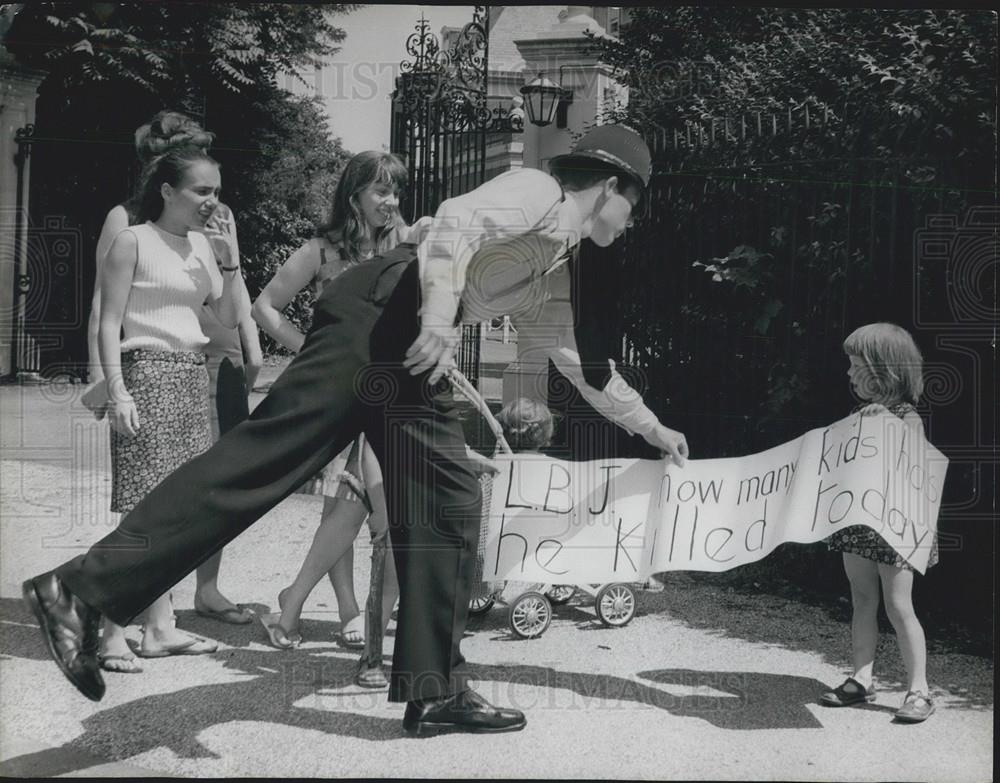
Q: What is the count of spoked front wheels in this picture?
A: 2